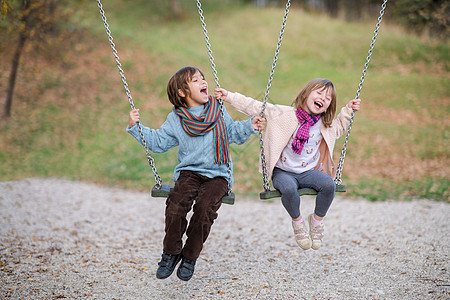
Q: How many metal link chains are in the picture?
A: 4